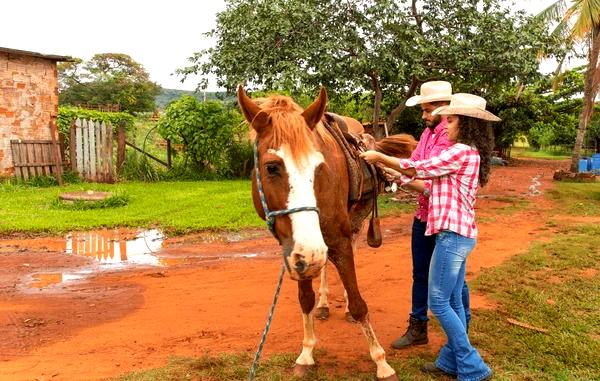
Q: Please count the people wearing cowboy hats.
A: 2